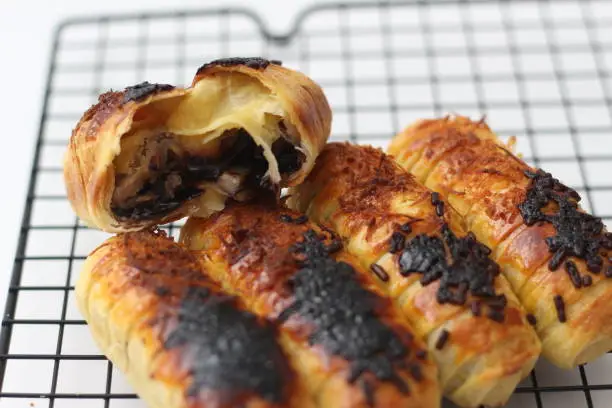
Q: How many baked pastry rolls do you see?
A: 5